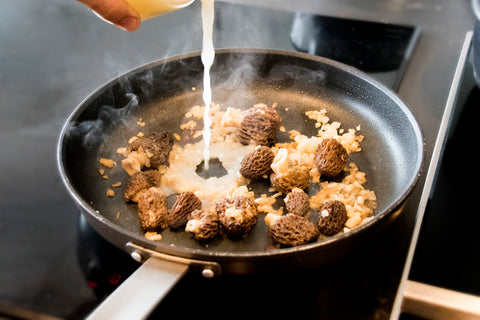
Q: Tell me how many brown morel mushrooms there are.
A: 13